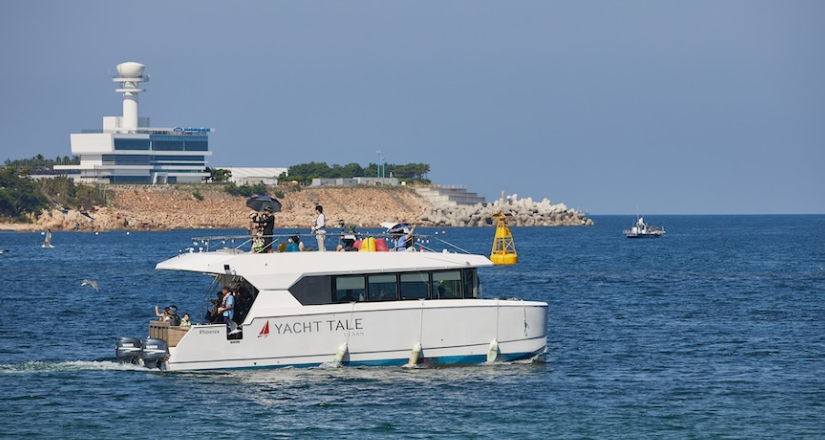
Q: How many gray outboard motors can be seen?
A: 2